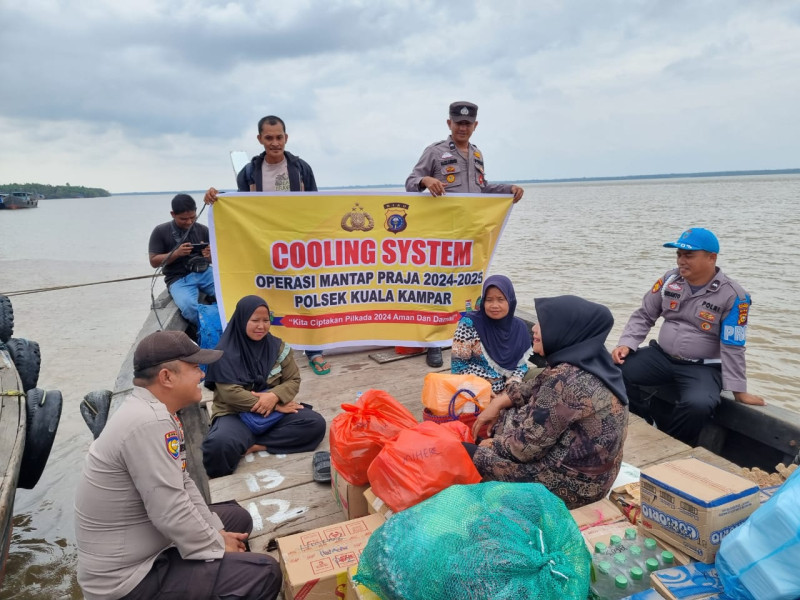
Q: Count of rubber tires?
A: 4